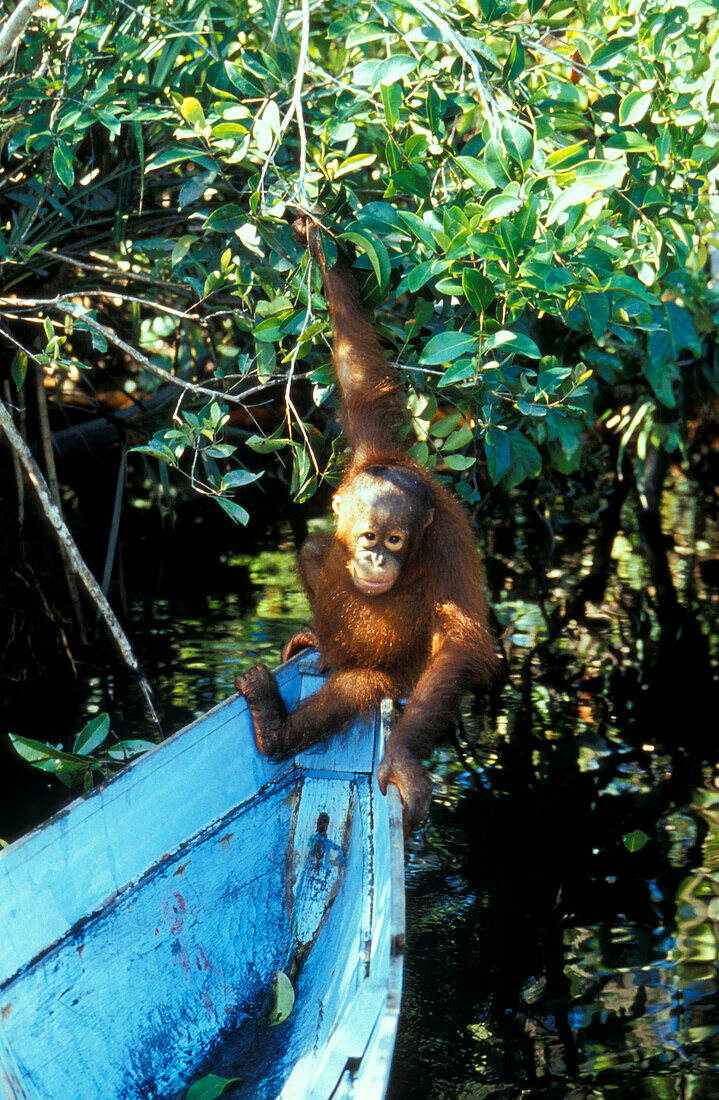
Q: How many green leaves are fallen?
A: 3